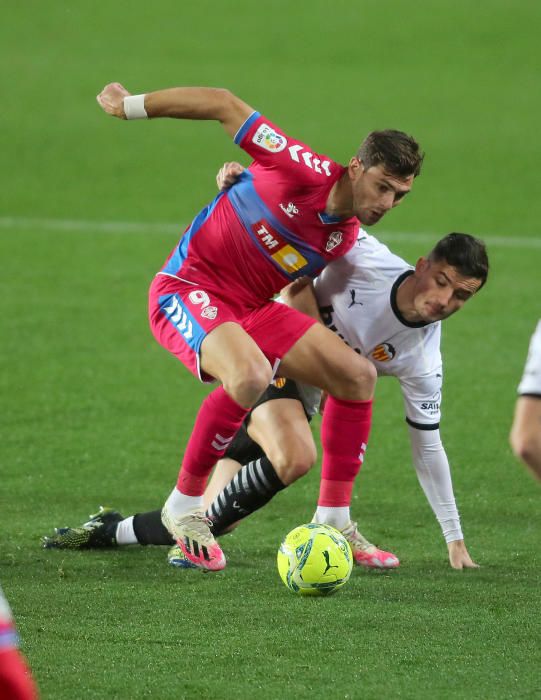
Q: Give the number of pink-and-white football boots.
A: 2